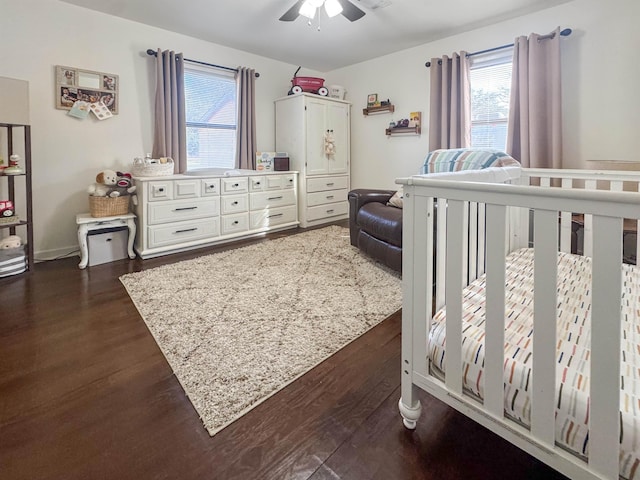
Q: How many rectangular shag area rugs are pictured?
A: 1